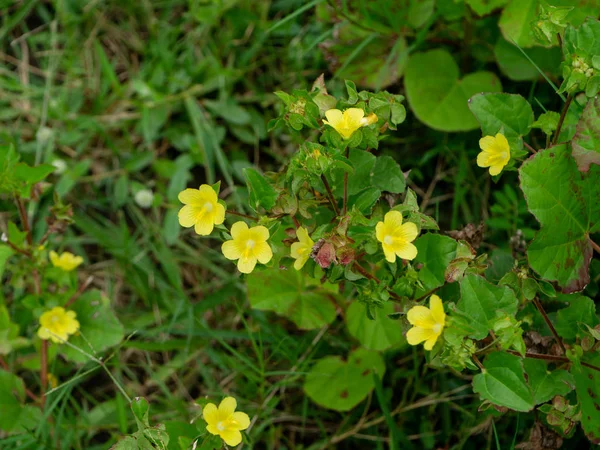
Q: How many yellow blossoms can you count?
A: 10